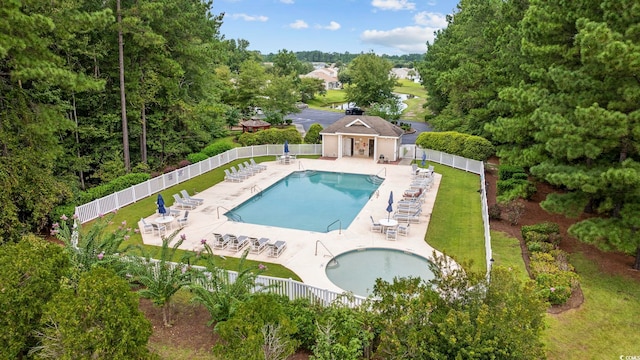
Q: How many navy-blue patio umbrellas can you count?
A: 4